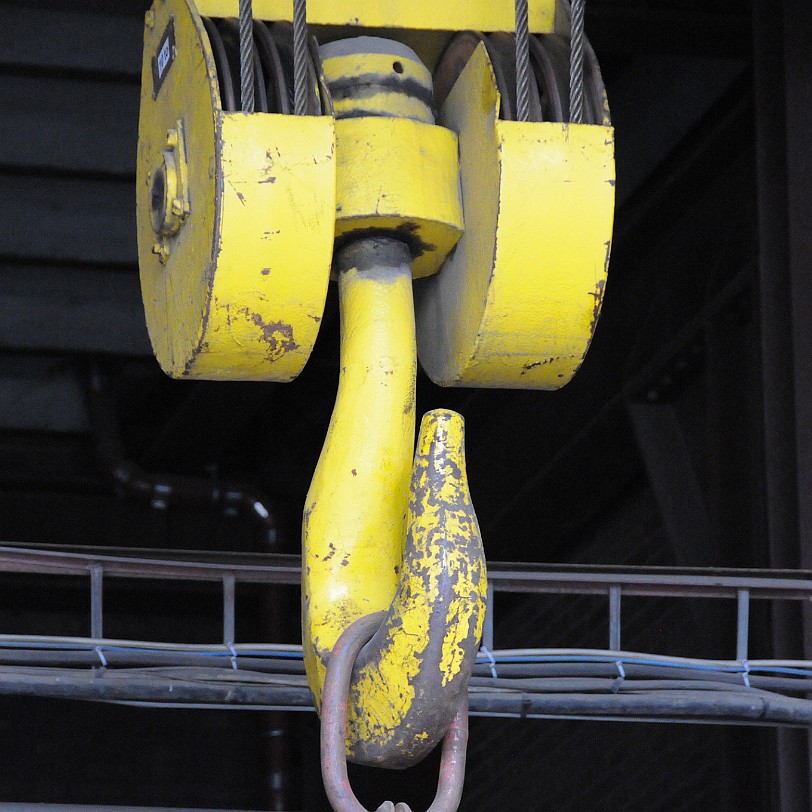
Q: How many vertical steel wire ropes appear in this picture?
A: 4